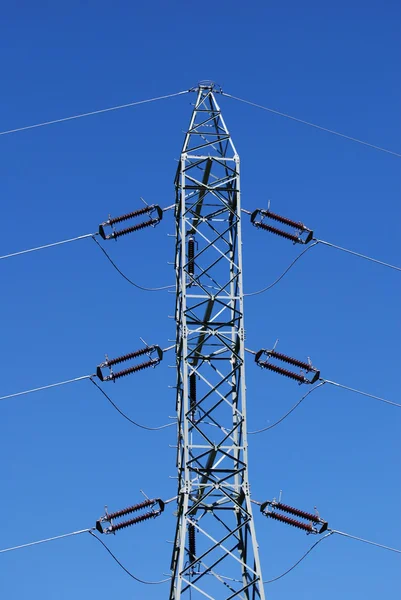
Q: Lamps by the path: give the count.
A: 0